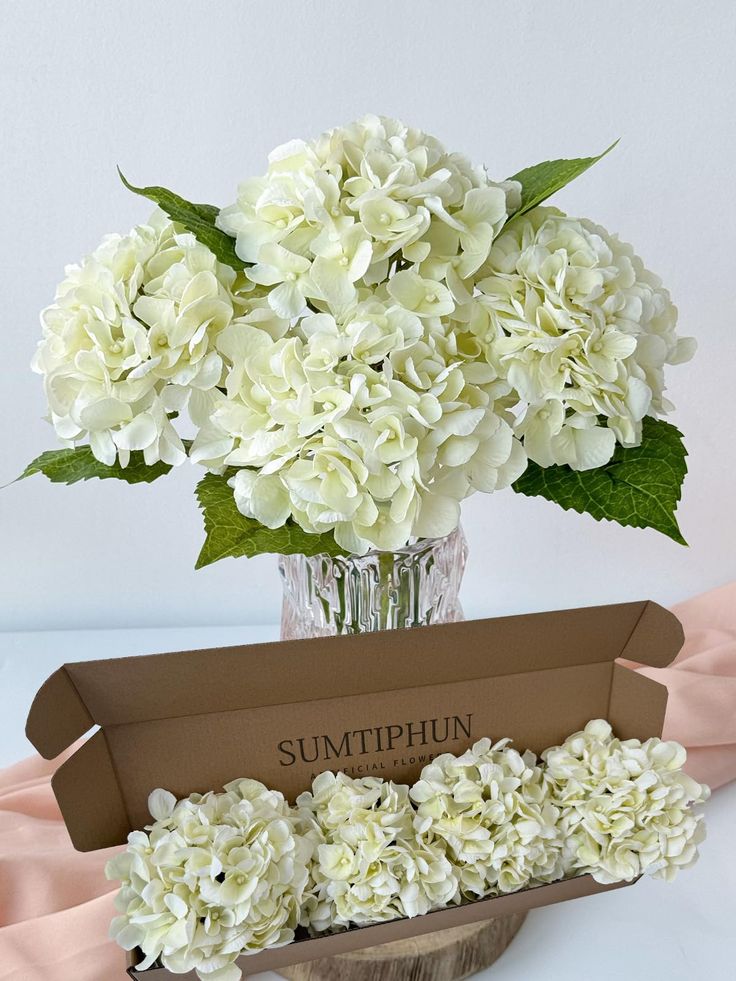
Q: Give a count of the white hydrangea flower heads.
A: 8